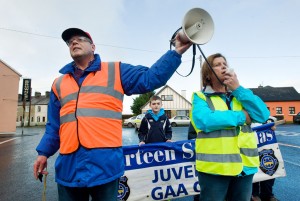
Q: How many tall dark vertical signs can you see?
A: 1